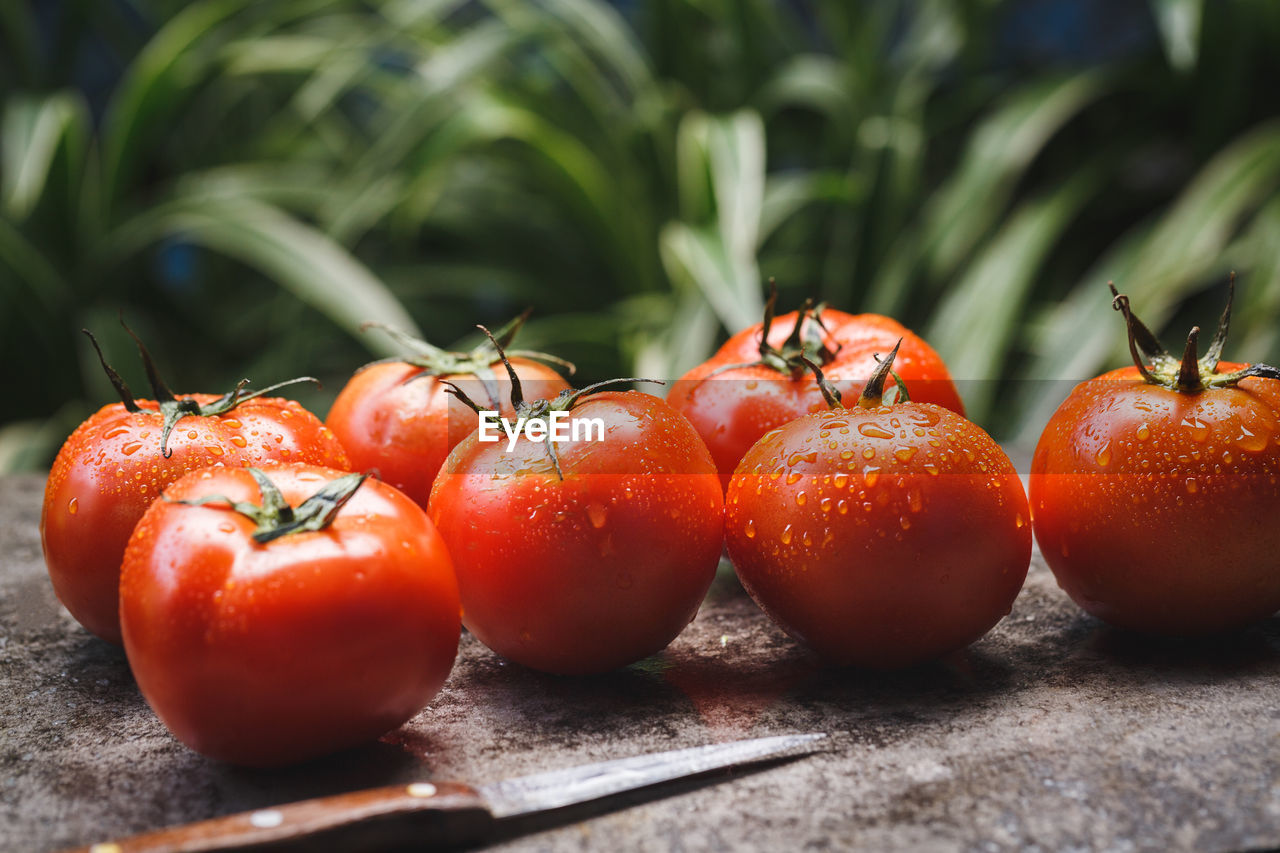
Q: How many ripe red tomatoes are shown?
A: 7